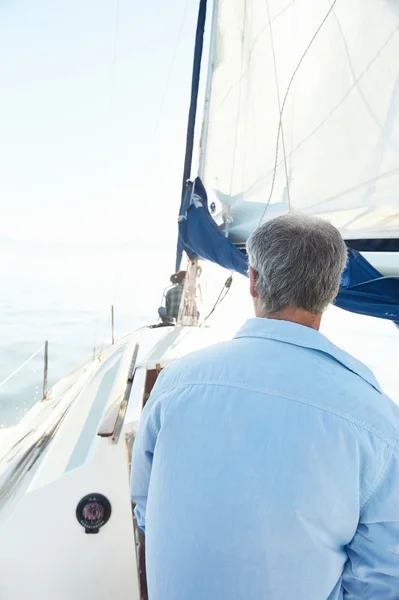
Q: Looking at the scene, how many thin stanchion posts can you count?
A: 2